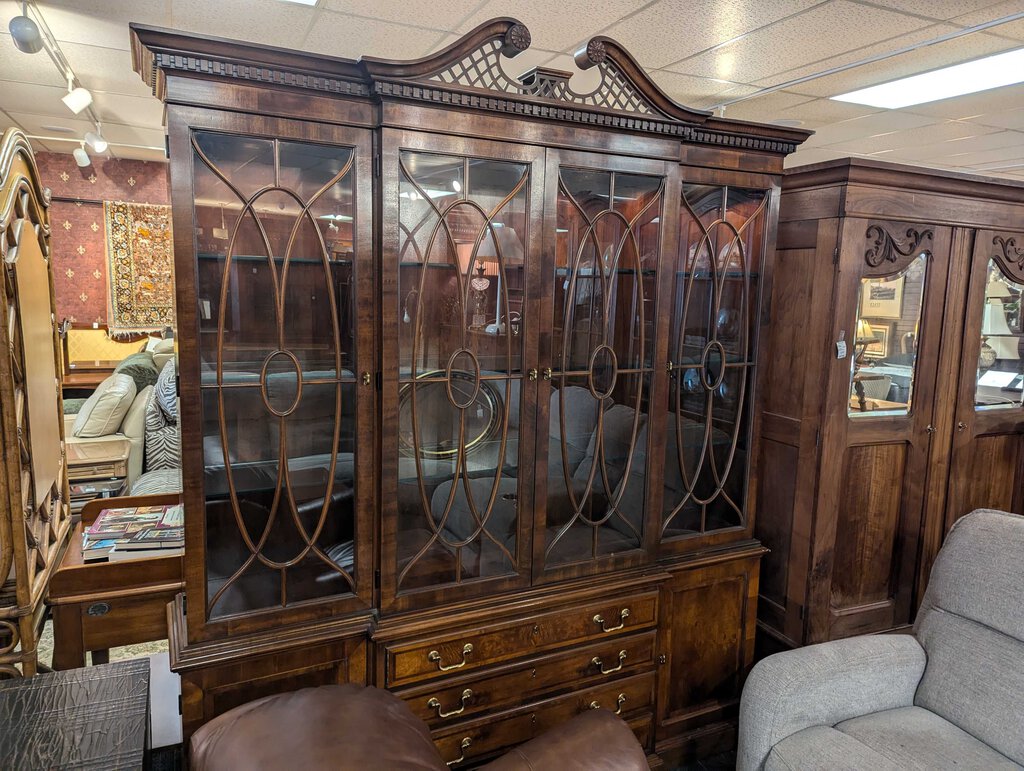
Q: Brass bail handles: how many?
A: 6